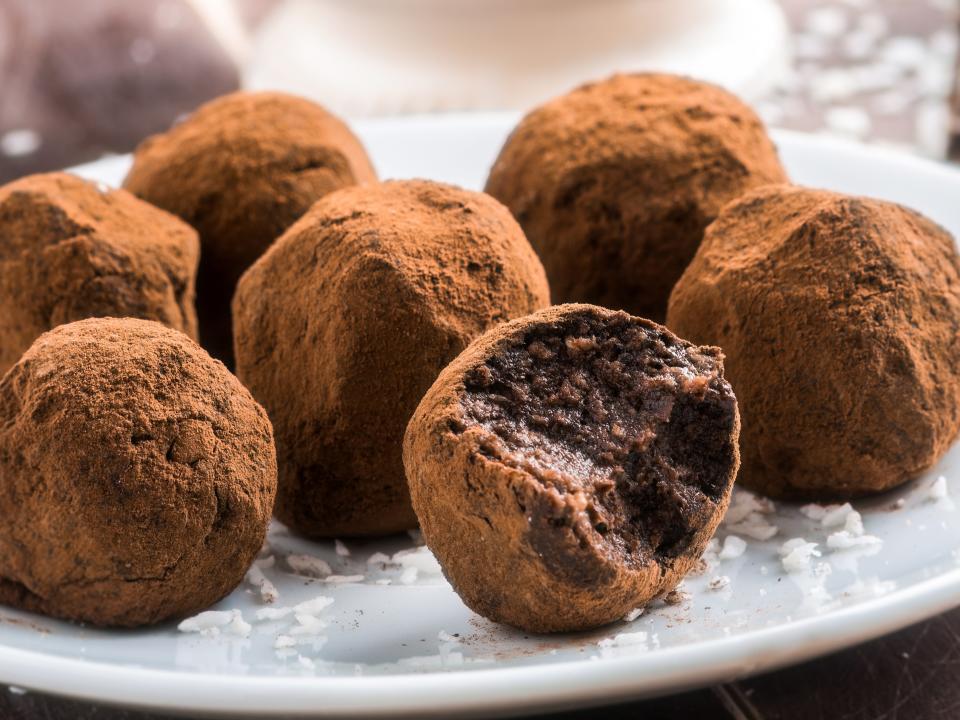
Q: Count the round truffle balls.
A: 7